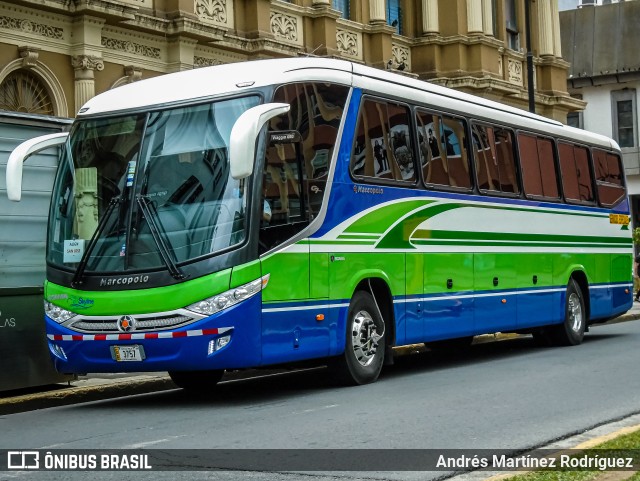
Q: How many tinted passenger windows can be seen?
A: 6